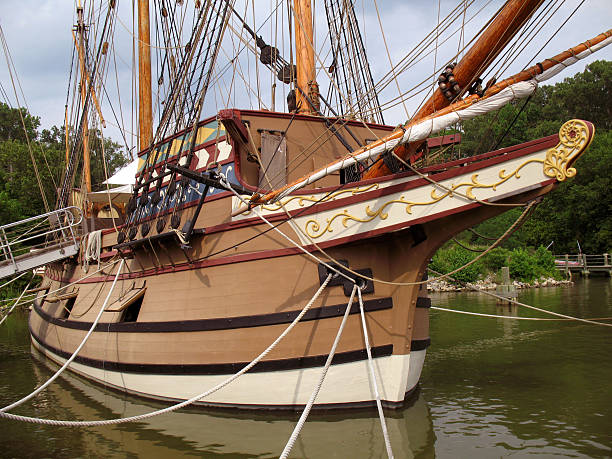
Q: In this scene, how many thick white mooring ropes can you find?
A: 4